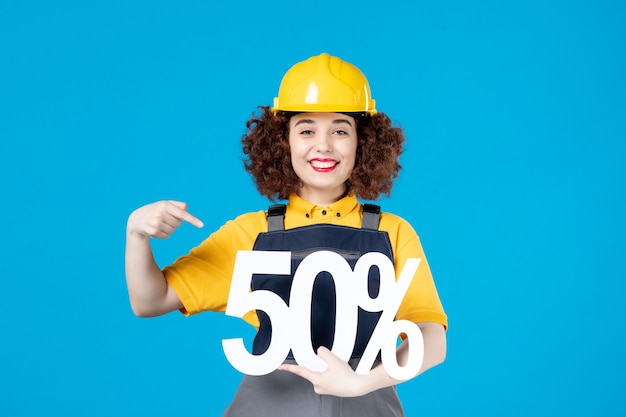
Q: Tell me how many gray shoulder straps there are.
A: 2